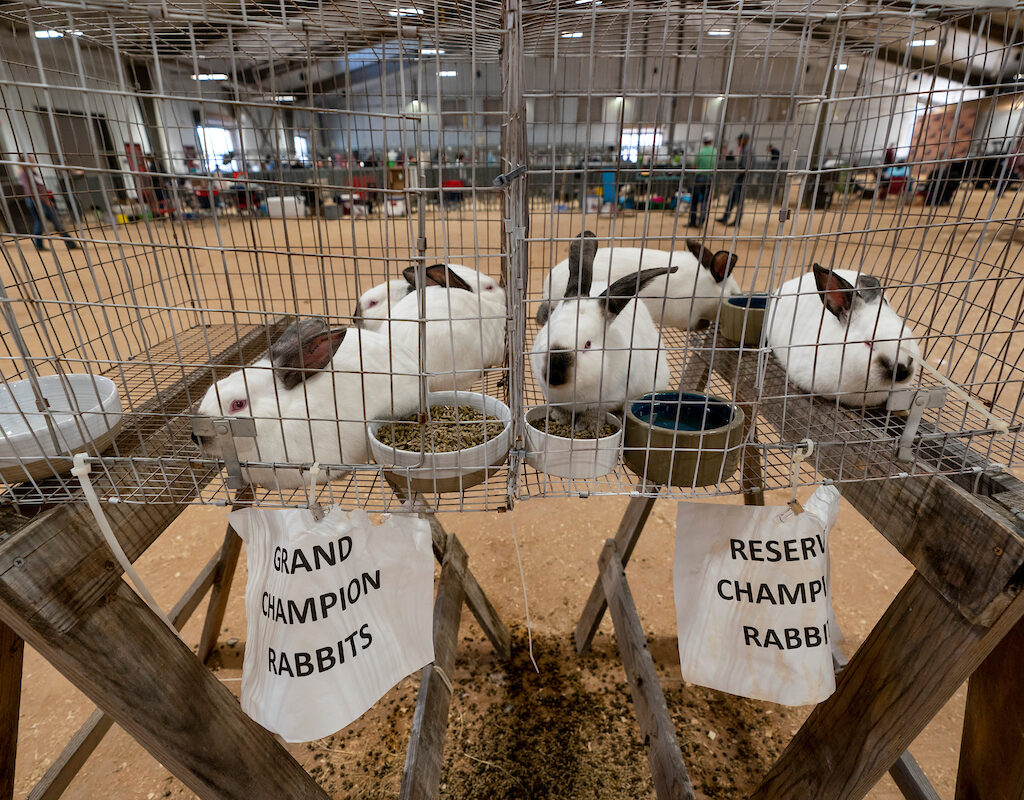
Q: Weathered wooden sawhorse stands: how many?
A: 2